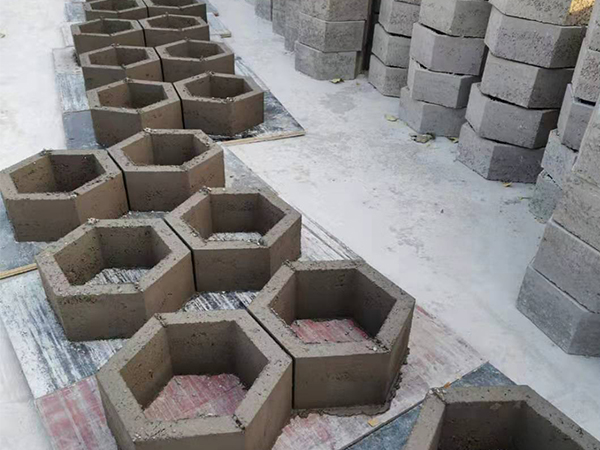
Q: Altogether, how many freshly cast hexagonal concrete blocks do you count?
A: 15